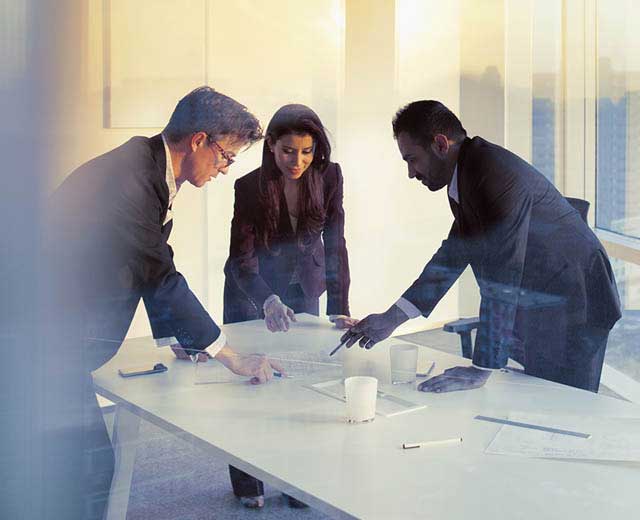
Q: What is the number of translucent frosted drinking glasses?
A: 2